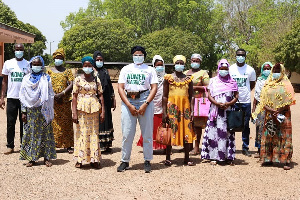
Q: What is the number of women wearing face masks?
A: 11